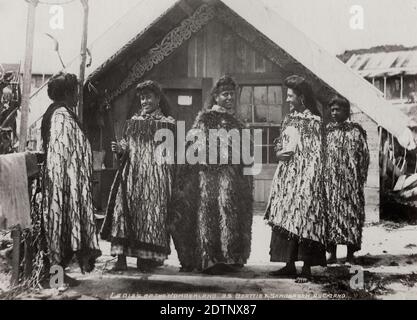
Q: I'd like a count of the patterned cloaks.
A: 5